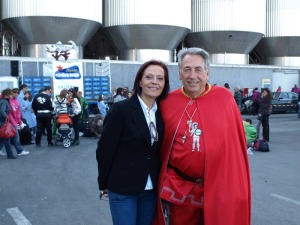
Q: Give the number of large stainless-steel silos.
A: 4